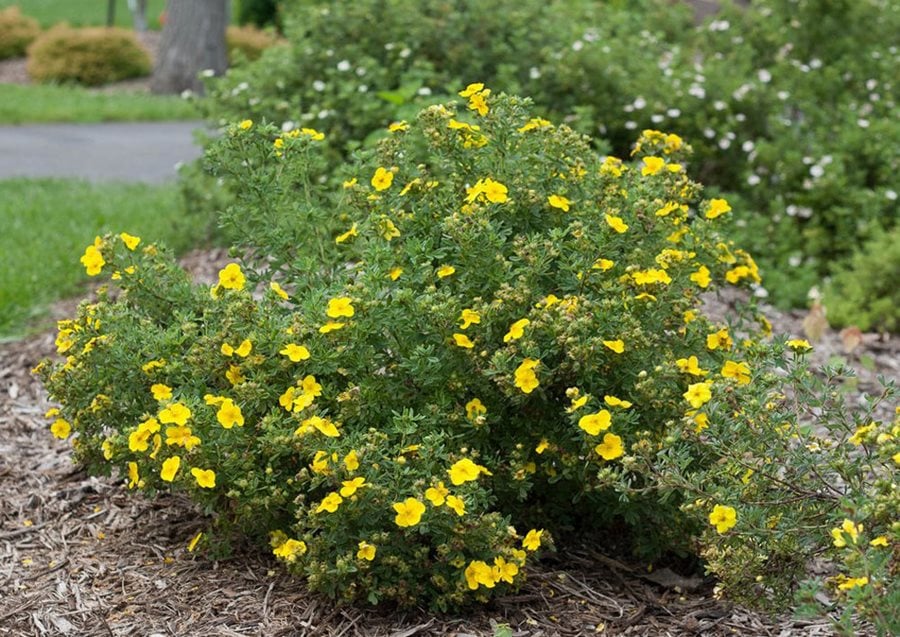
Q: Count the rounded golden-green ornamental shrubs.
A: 3